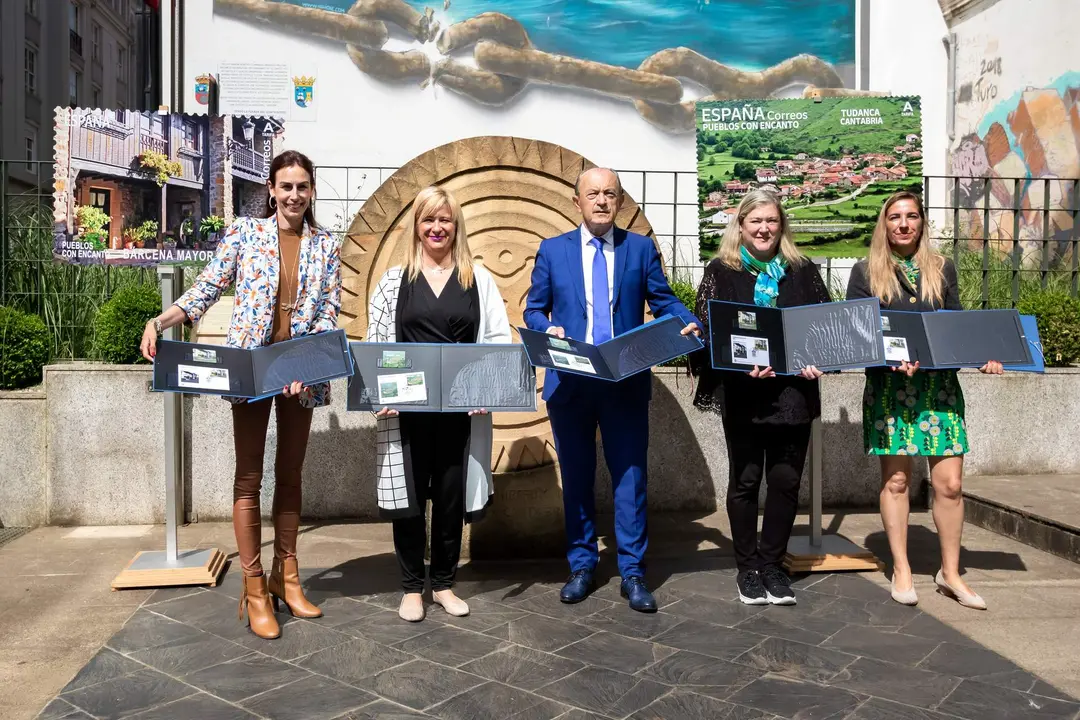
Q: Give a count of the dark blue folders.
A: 5